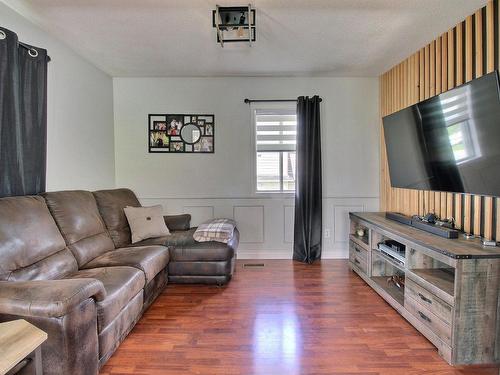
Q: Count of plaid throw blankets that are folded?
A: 1